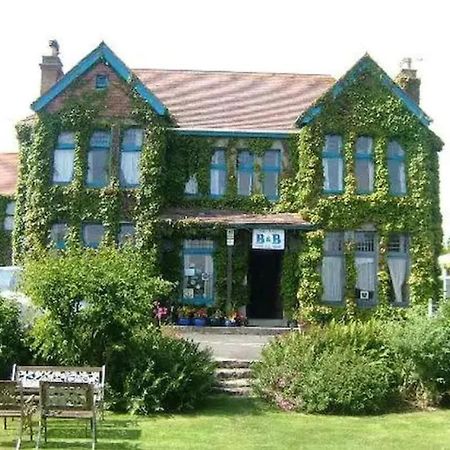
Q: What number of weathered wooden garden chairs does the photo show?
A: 2